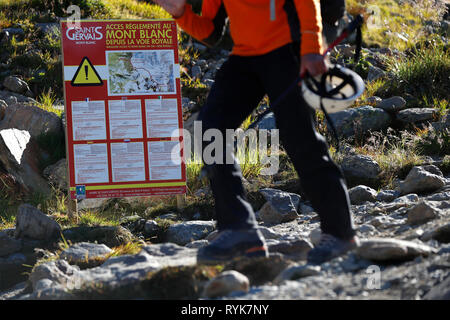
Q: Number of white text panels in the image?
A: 6